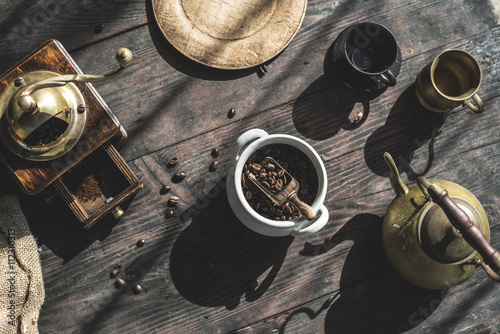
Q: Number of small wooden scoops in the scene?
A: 1